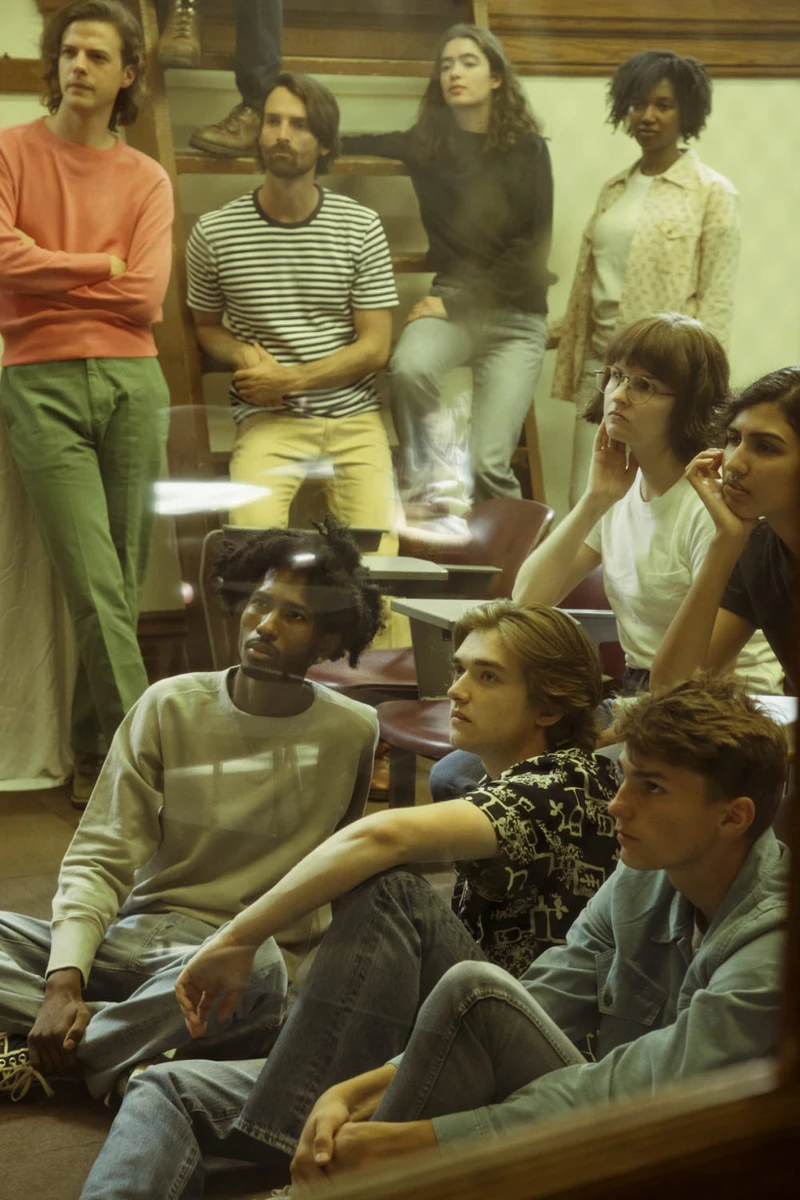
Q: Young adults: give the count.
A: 9